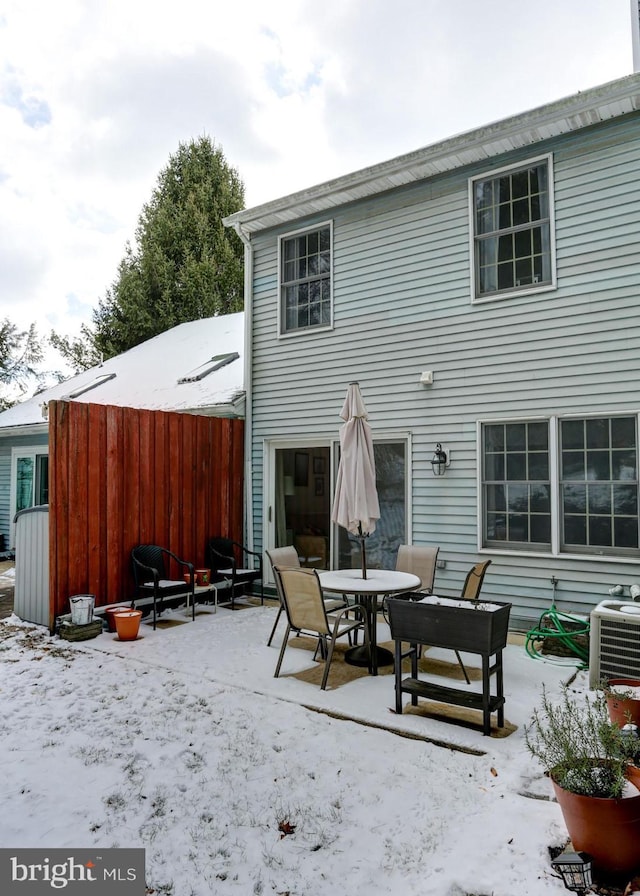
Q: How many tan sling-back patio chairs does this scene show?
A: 4